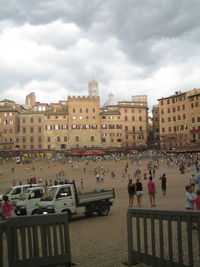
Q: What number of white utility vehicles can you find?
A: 3